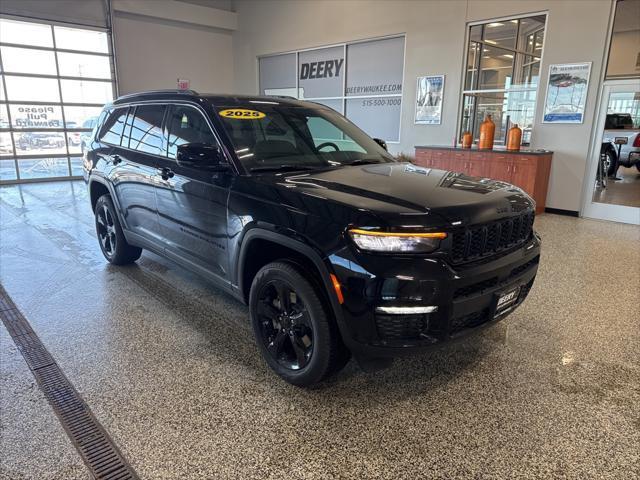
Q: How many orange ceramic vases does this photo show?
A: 3